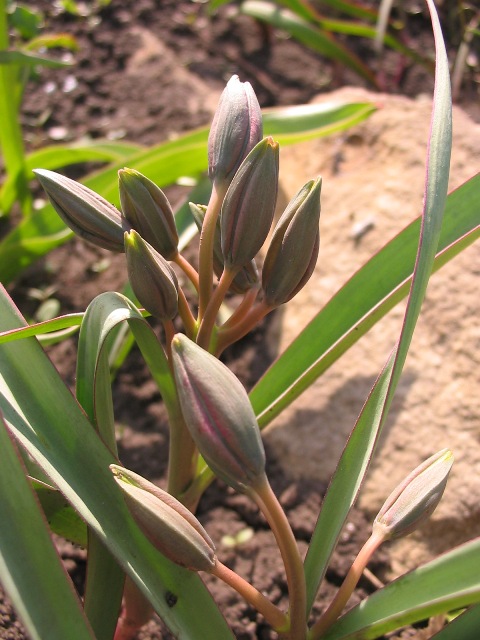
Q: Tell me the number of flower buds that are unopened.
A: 10